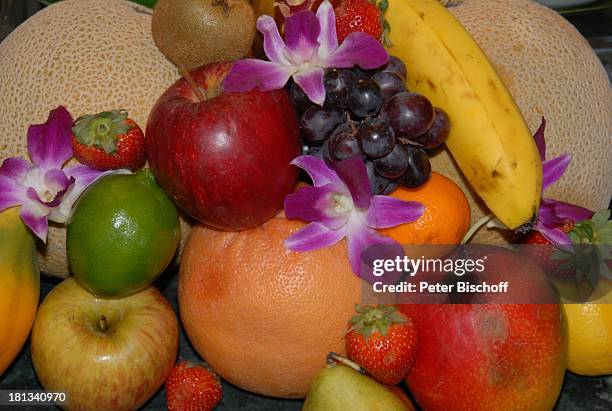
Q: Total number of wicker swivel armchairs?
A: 0